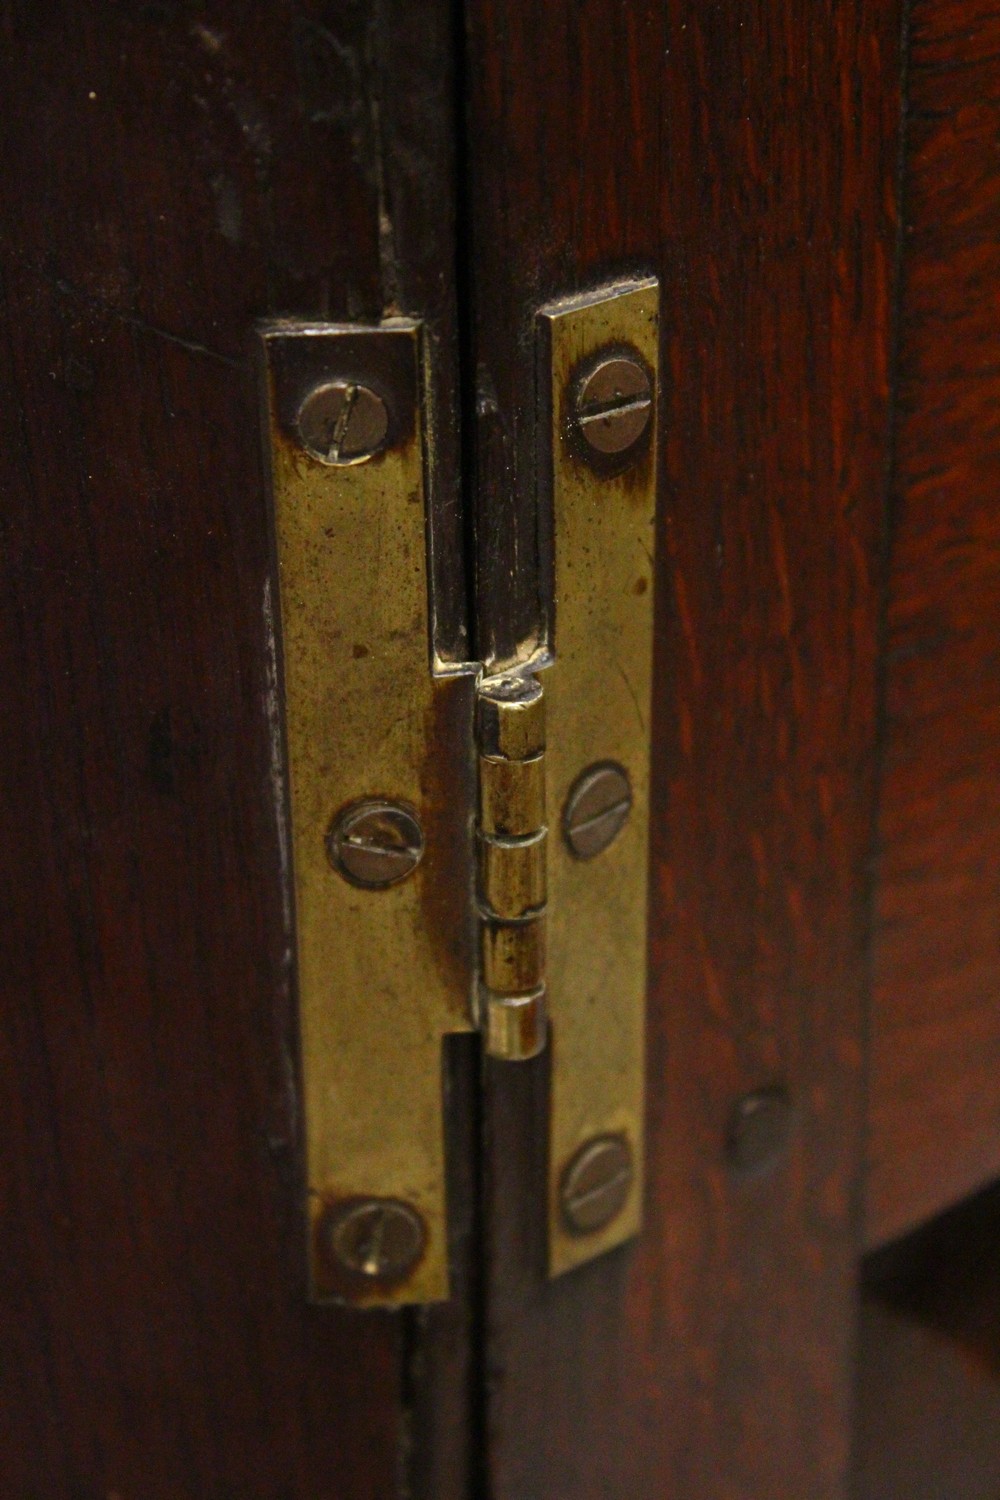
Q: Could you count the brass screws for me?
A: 6